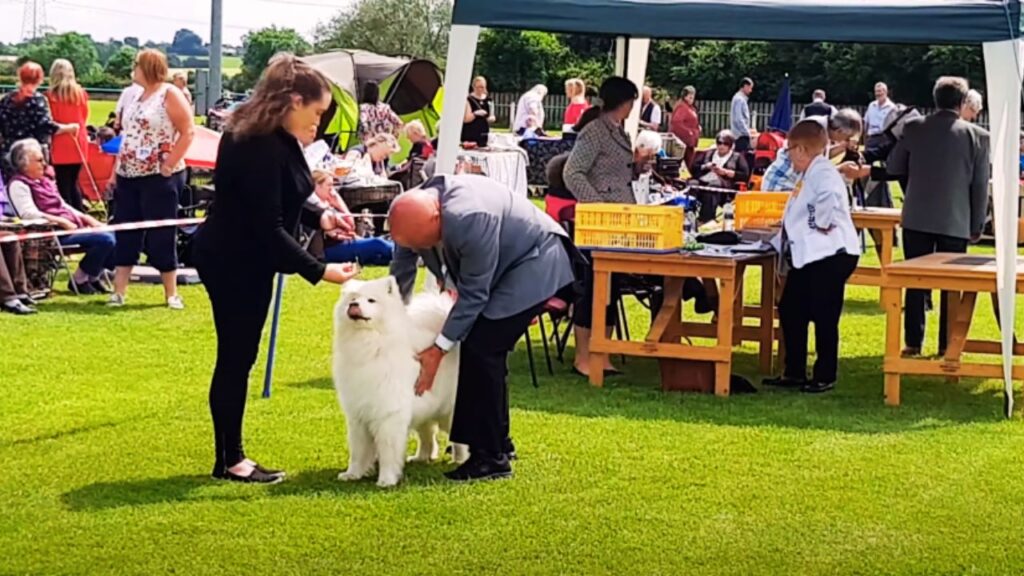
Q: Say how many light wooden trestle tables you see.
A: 3